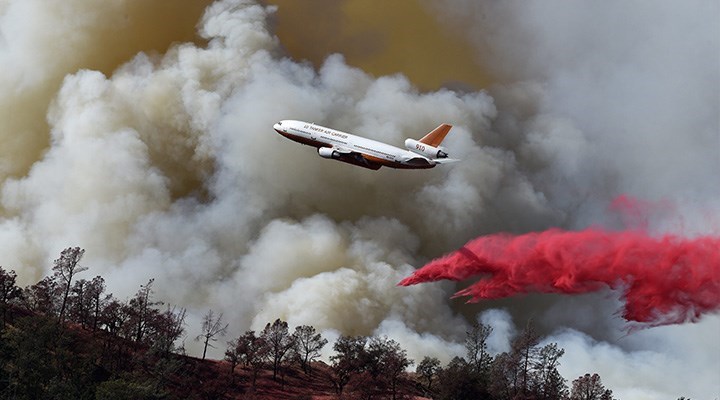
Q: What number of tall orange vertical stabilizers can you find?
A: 1